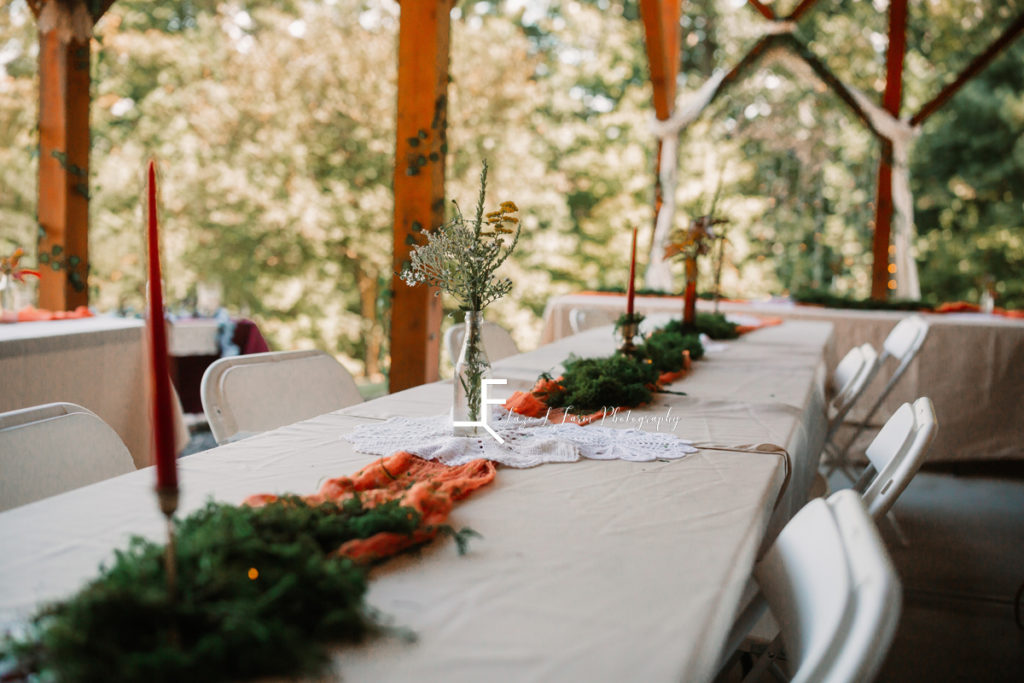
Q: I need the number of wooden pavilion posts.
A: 4